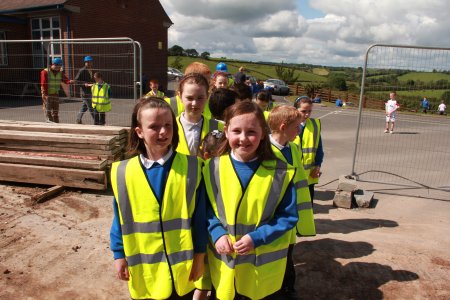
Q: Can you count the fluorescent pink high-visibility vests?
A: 0